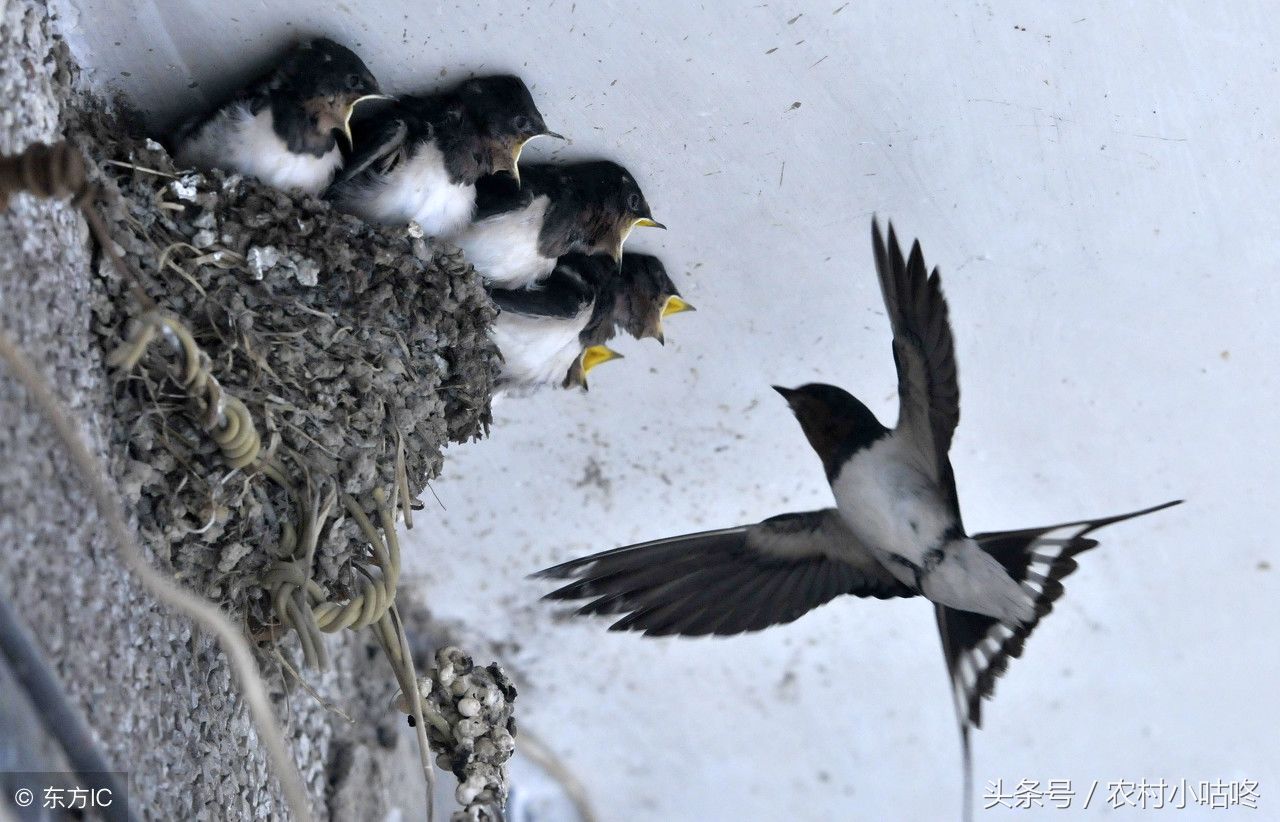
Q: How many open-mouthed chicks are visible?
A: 5